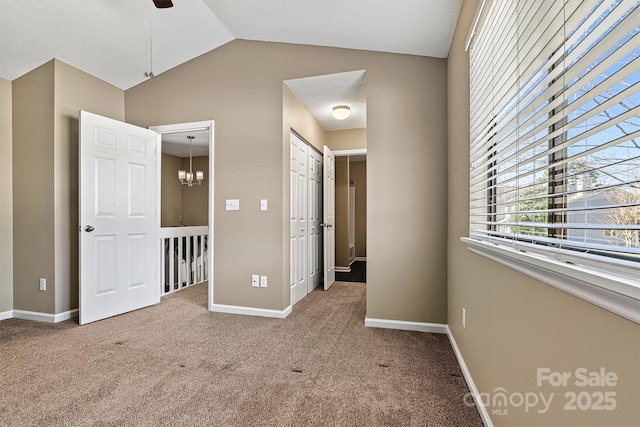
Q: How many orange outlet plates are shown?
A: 0